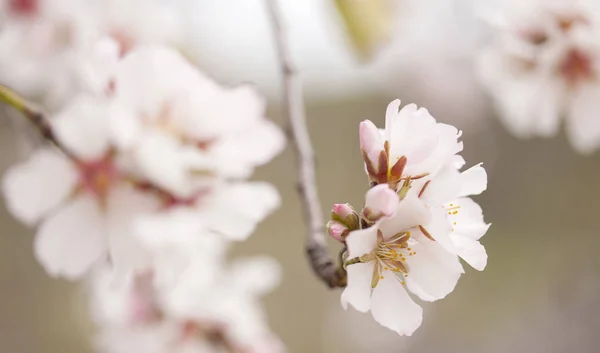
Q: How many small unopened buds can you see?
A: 4